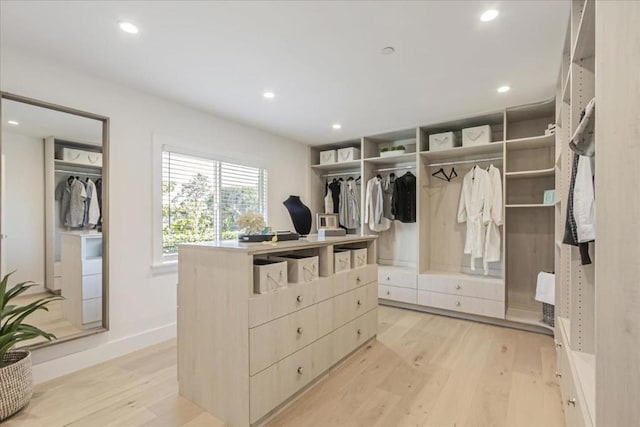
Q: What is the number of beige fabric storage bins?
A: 8